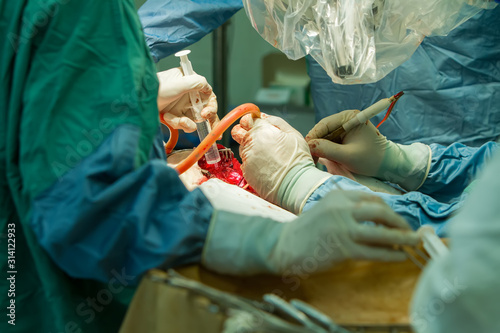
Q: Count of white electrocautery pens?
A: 1